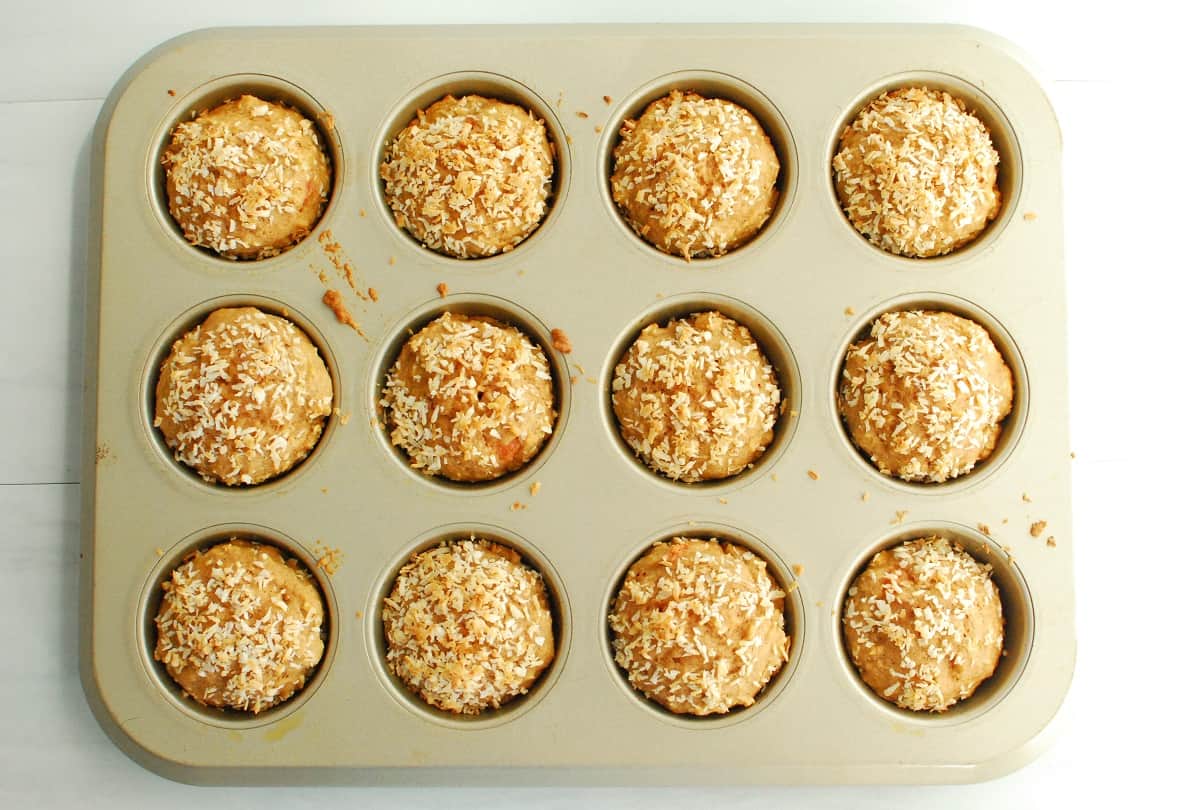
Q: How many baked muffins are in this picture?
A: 12